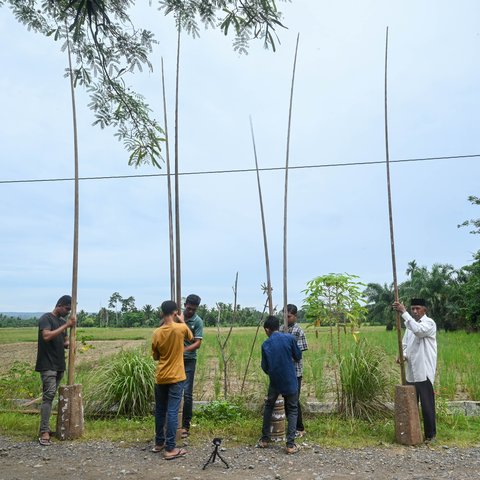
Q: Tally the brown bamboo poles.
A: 6